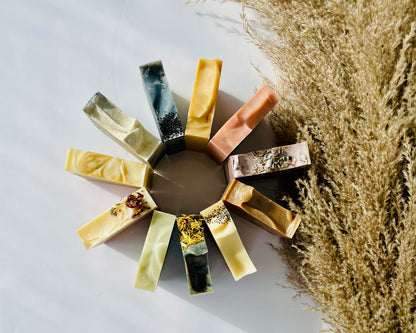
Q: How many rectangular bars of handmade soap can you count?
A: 11